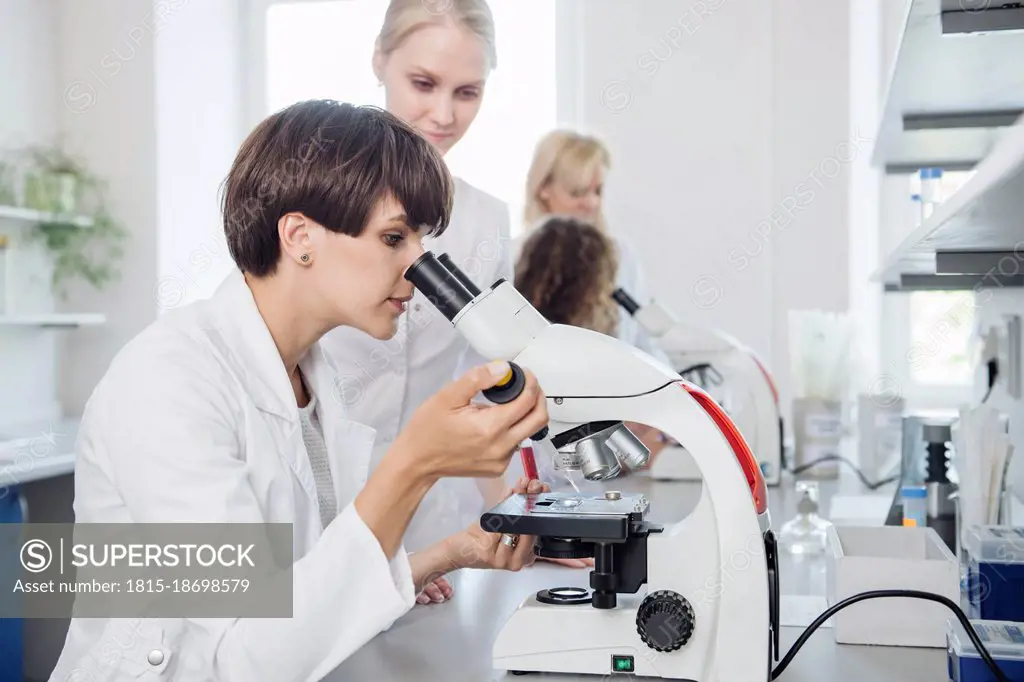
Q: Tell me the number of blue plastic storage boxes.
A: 2